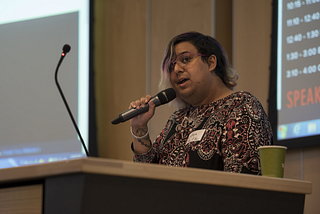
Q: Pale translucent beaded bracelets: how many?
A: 1